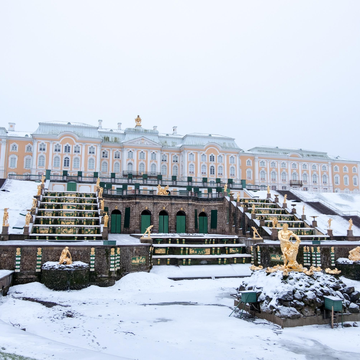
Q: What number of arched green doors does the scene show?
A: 5